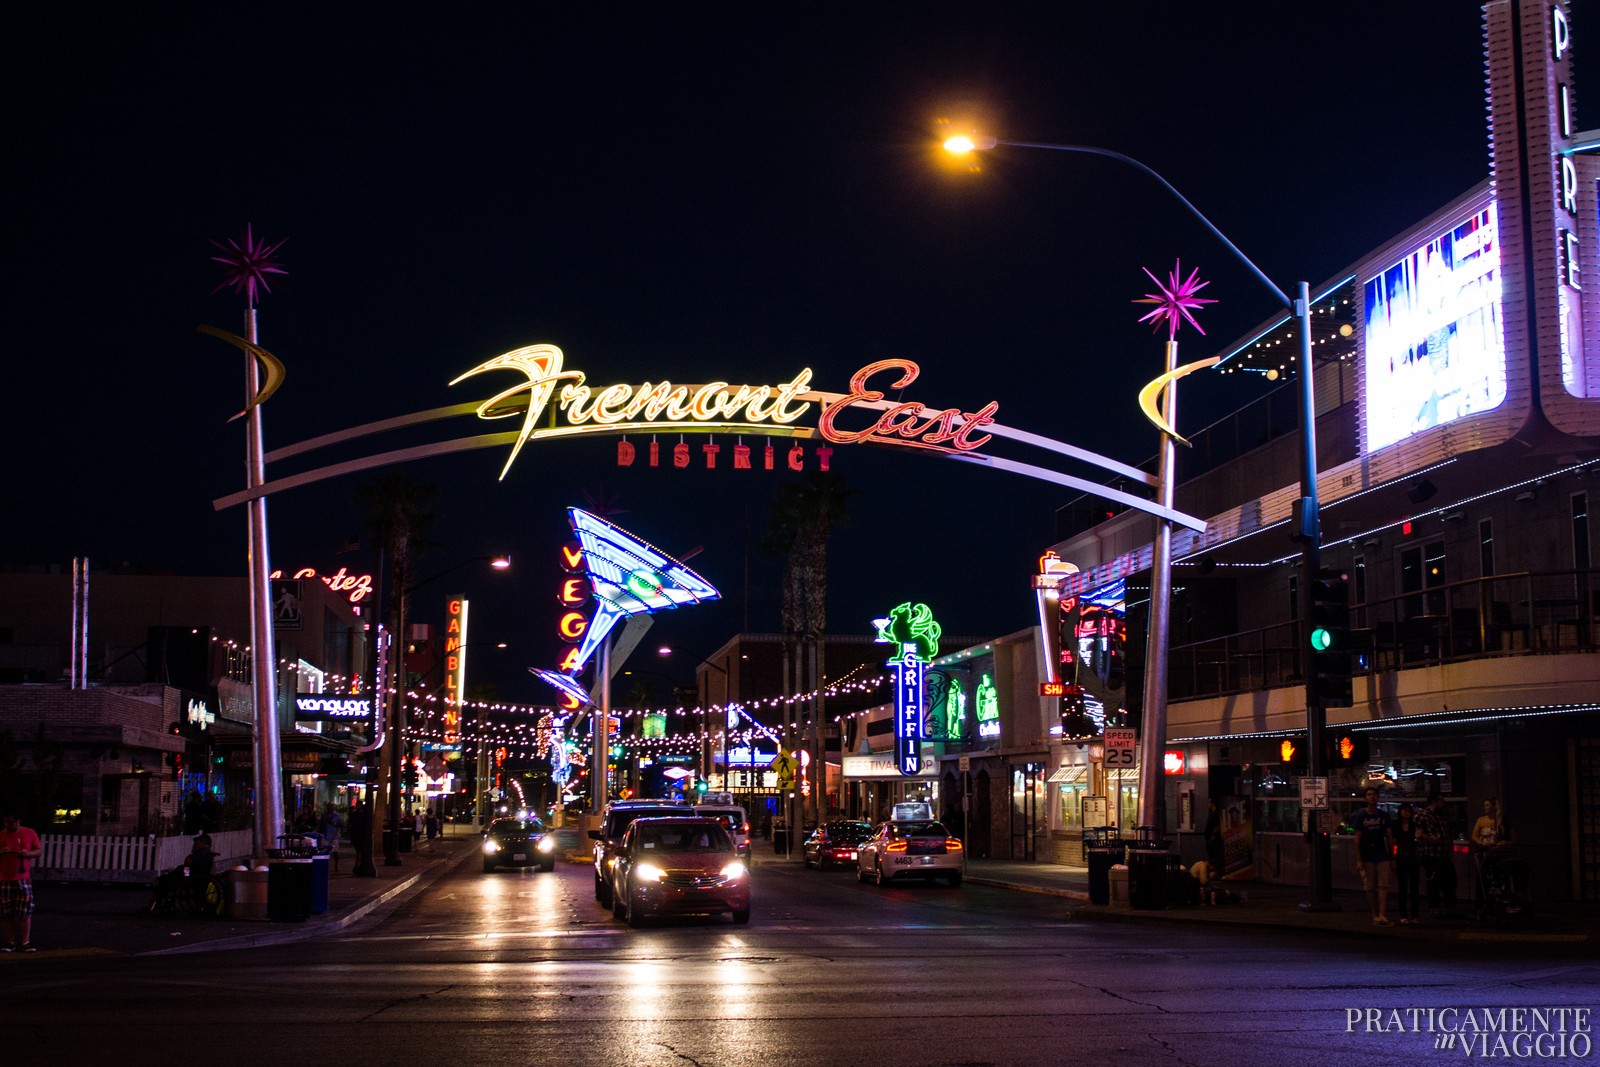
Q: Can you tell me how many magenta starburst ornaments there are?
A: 2